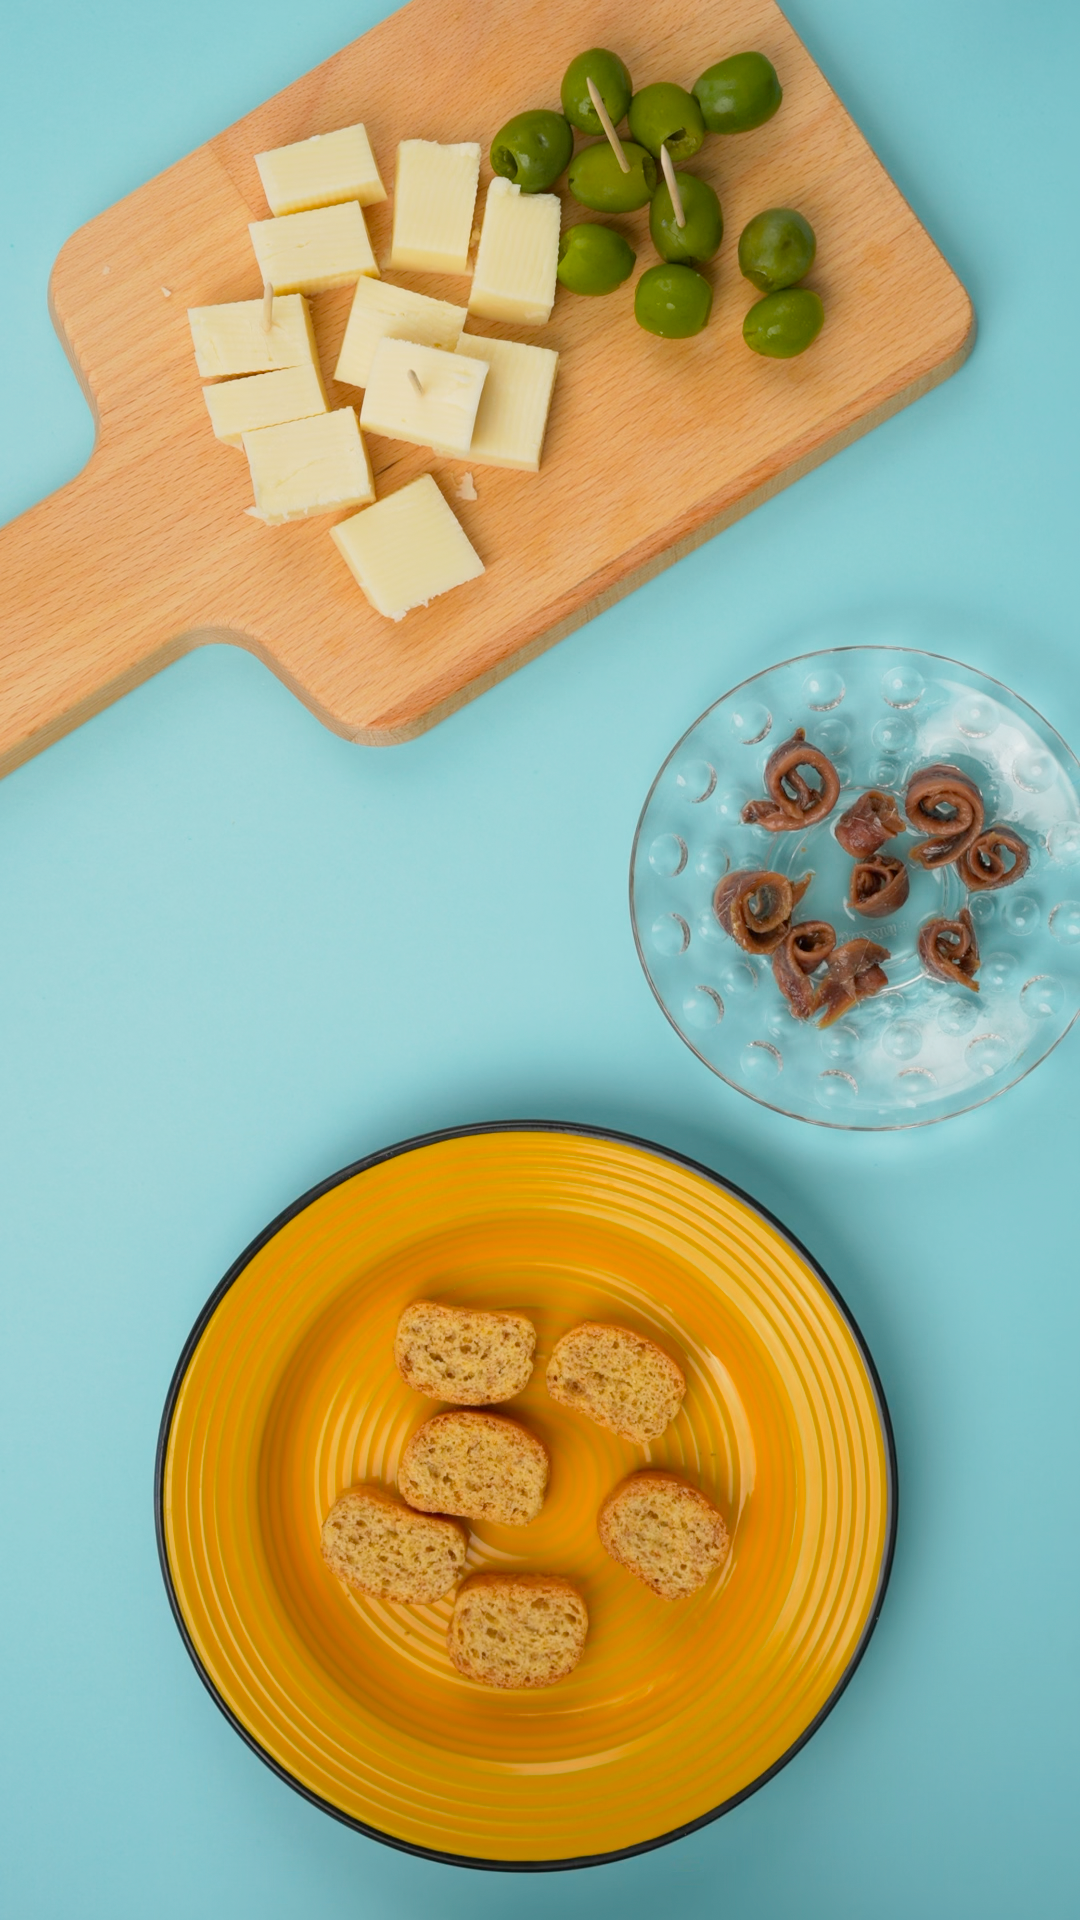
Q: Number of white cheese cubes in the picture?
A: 11